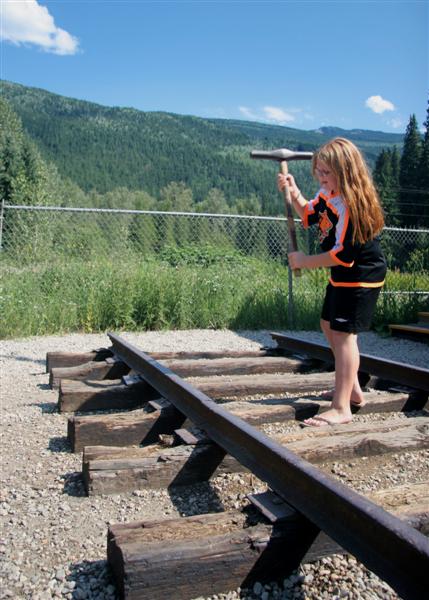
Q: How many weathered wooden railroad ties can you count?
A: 6